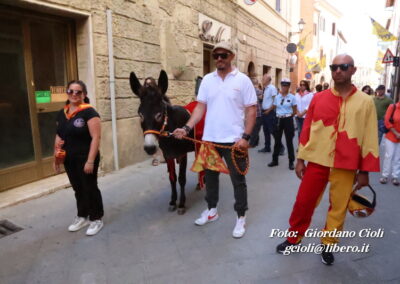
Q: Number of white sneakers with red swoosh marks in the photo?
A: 2